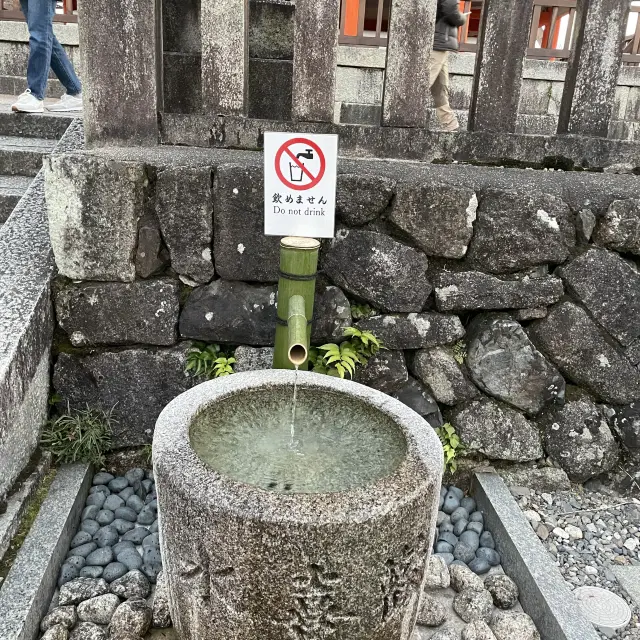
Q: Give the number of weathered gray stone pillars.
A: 6